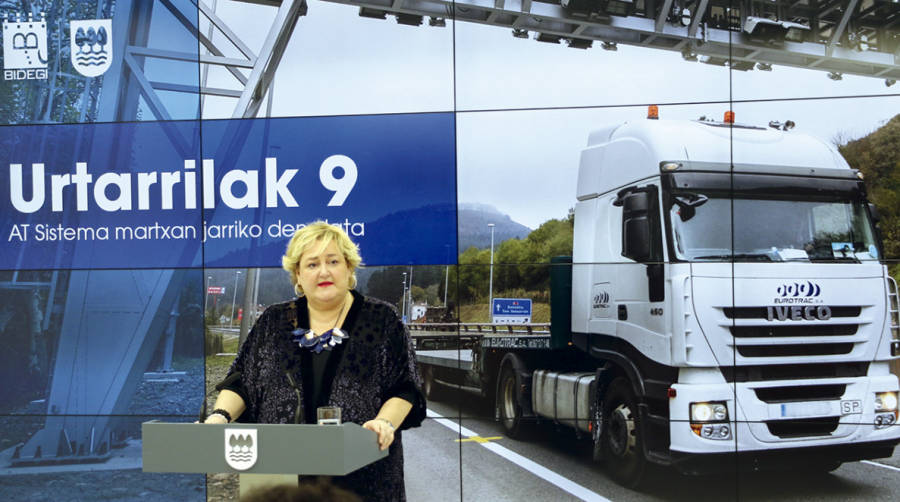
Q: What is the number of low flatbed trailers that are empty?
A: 1